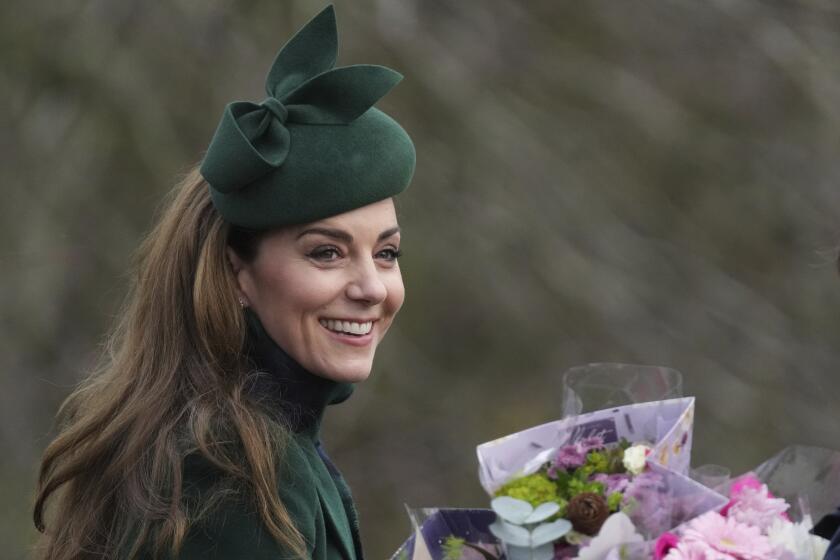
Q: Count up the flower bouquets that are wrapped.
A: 3